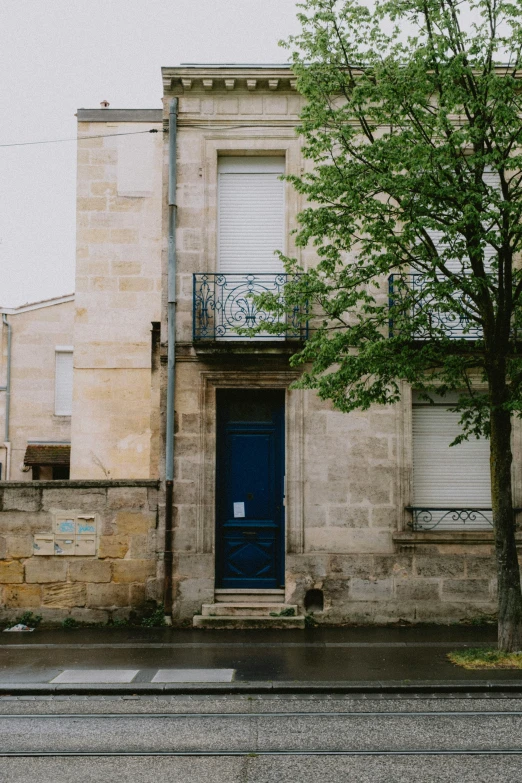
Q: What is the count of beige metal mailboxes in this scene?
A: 5